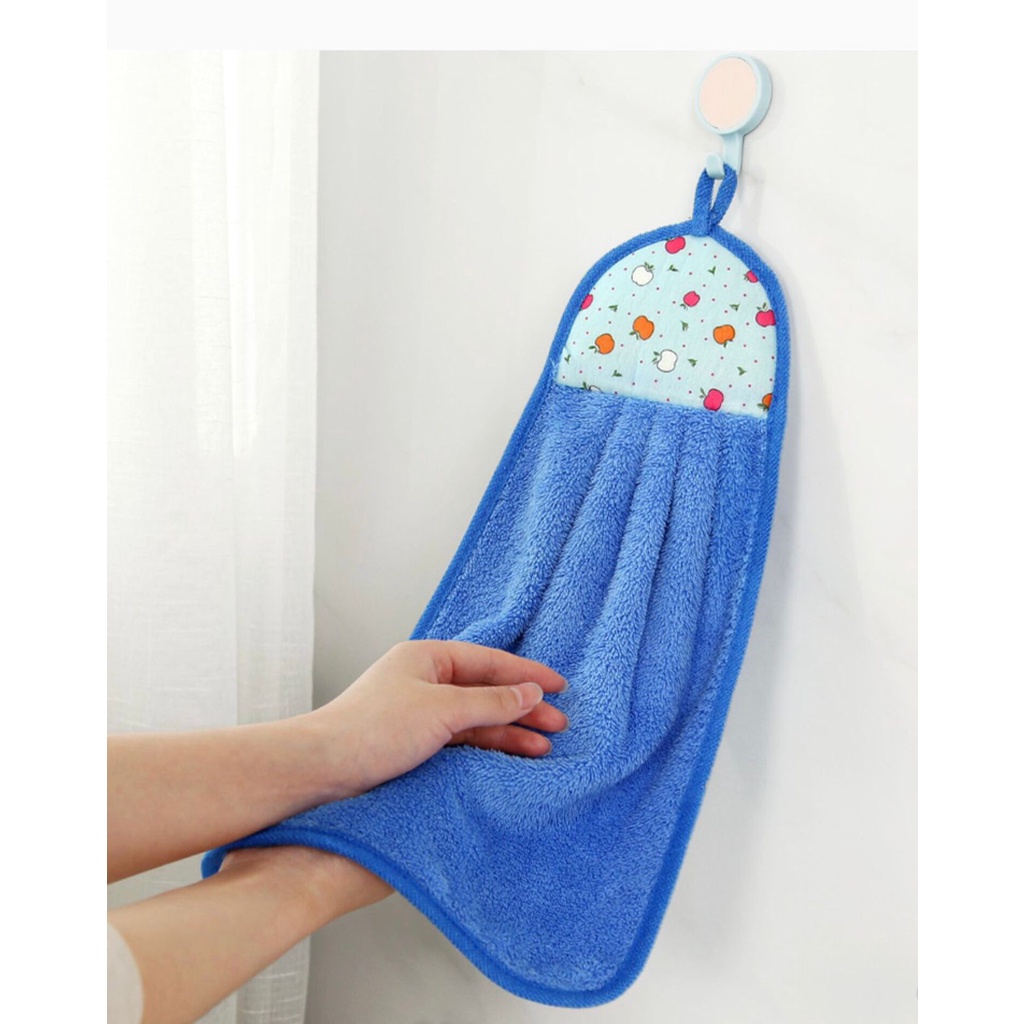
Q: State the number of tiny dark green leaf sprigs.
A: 9